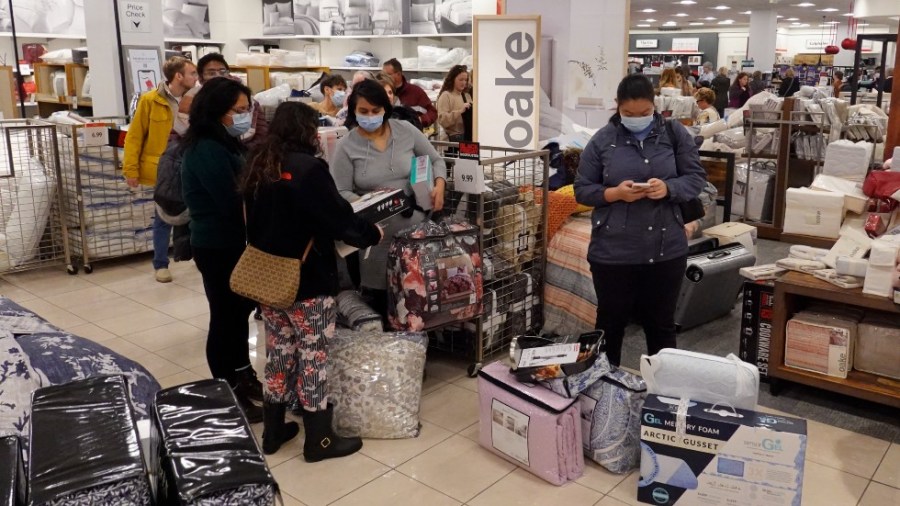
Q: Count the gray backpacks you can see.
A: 1